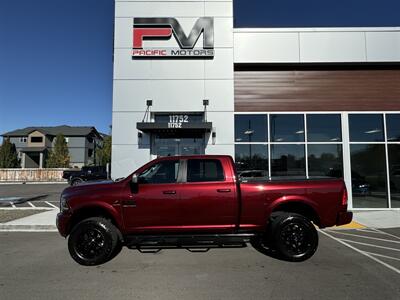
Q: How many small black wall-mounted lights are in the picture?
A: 2